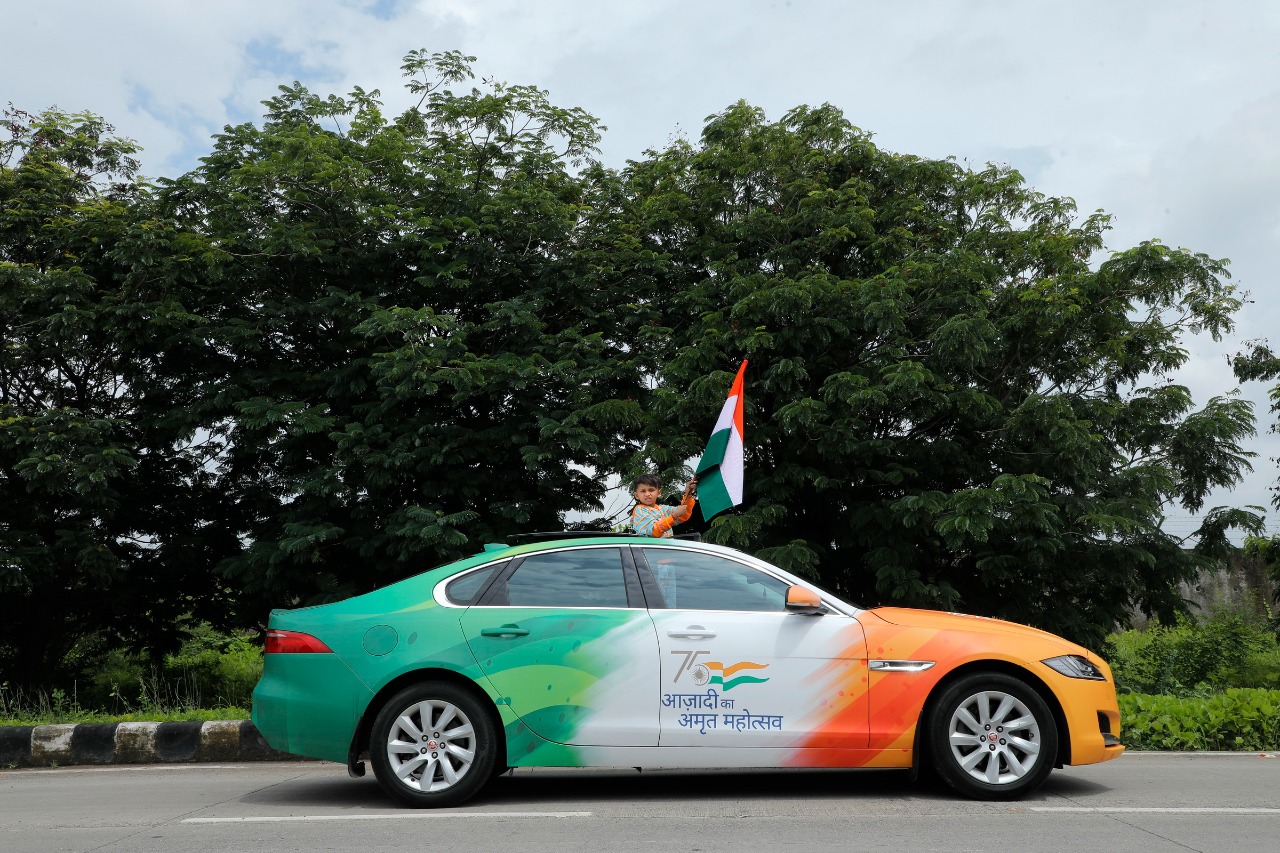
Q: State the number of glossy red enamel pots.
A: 0